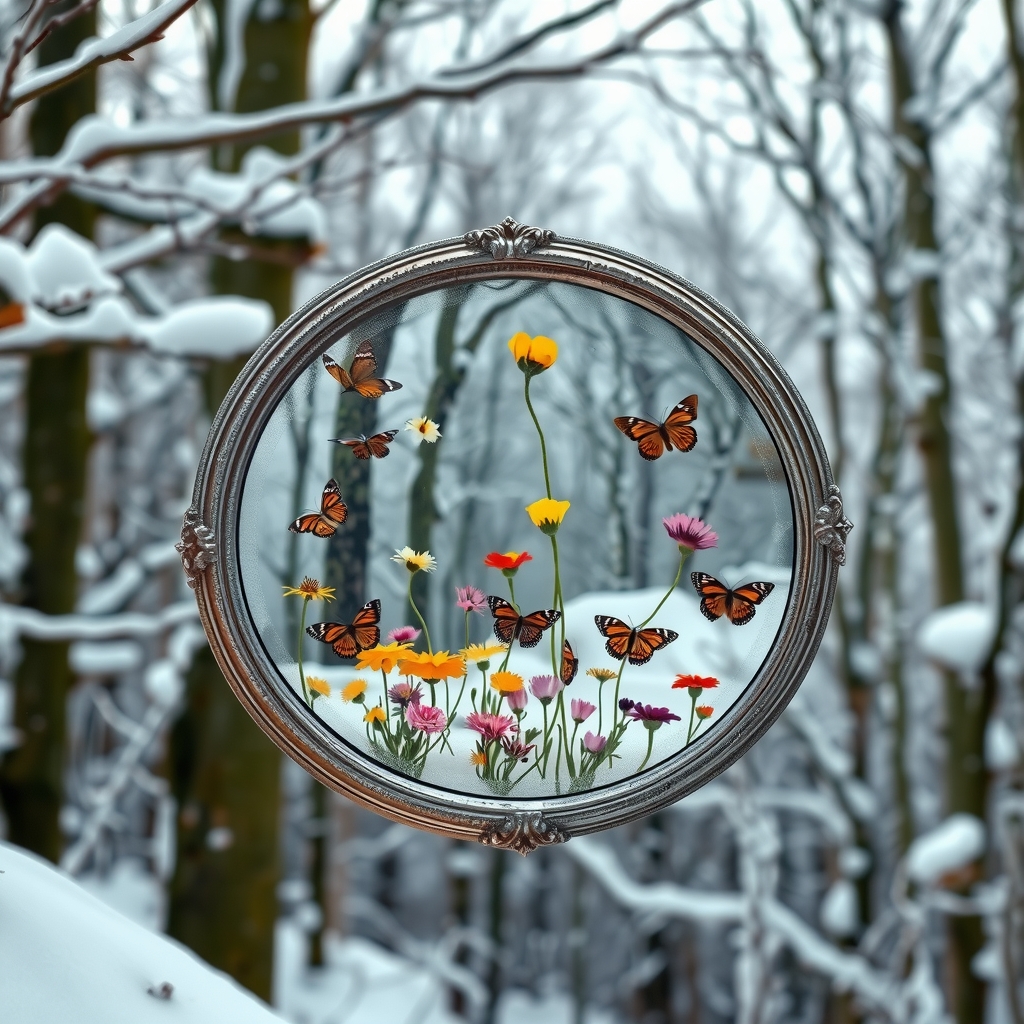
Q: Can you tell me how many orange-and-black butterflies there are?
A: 9